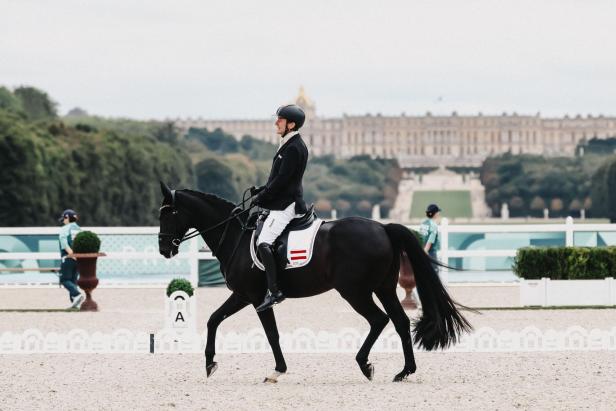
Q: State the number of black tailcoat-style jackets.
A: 1